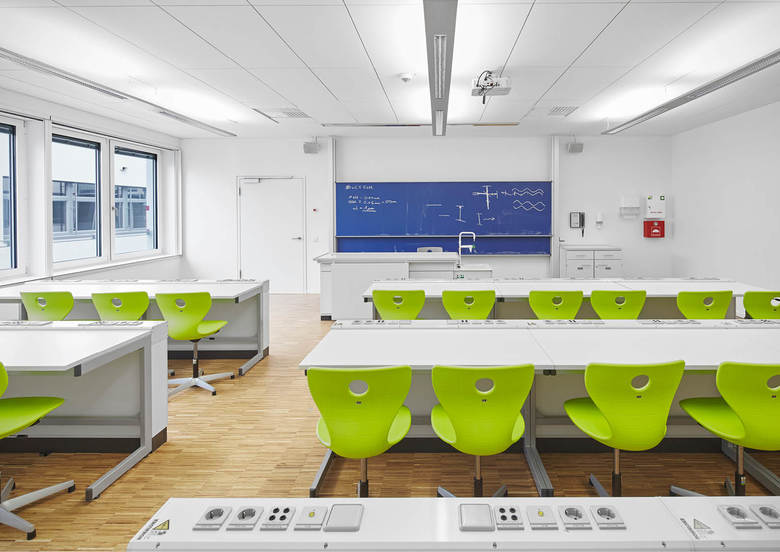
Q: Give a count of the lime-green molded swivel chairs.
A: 14